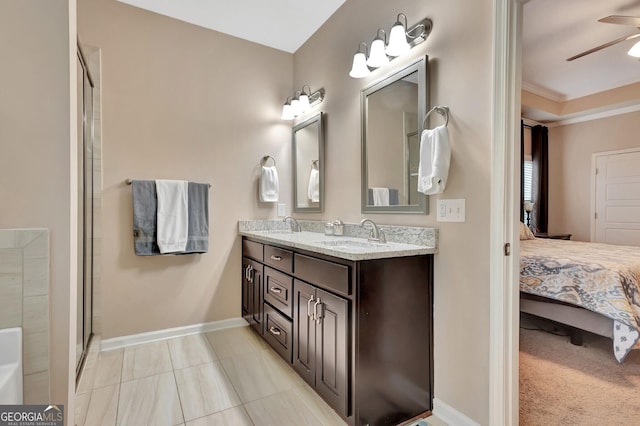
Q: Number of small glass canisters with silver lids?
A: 2